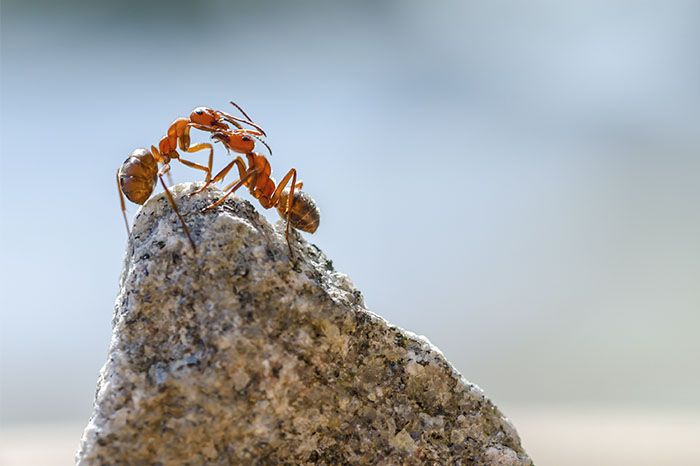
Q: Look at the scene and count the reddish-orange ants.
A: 2